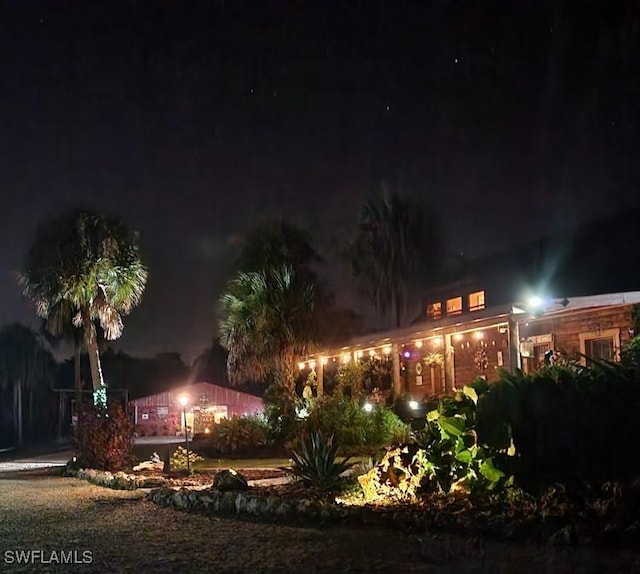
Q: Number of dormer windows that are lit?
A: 3